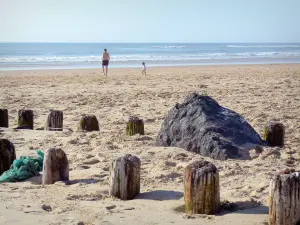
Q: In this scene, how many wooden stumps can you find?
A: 11